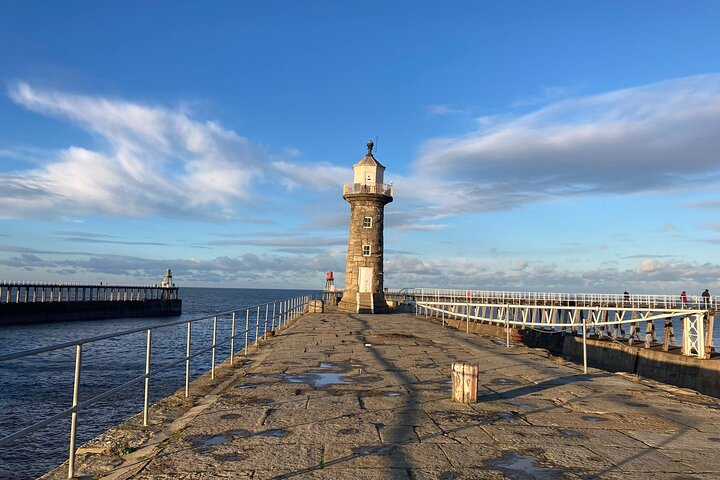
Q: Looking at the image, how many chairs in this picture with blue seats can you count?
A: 0